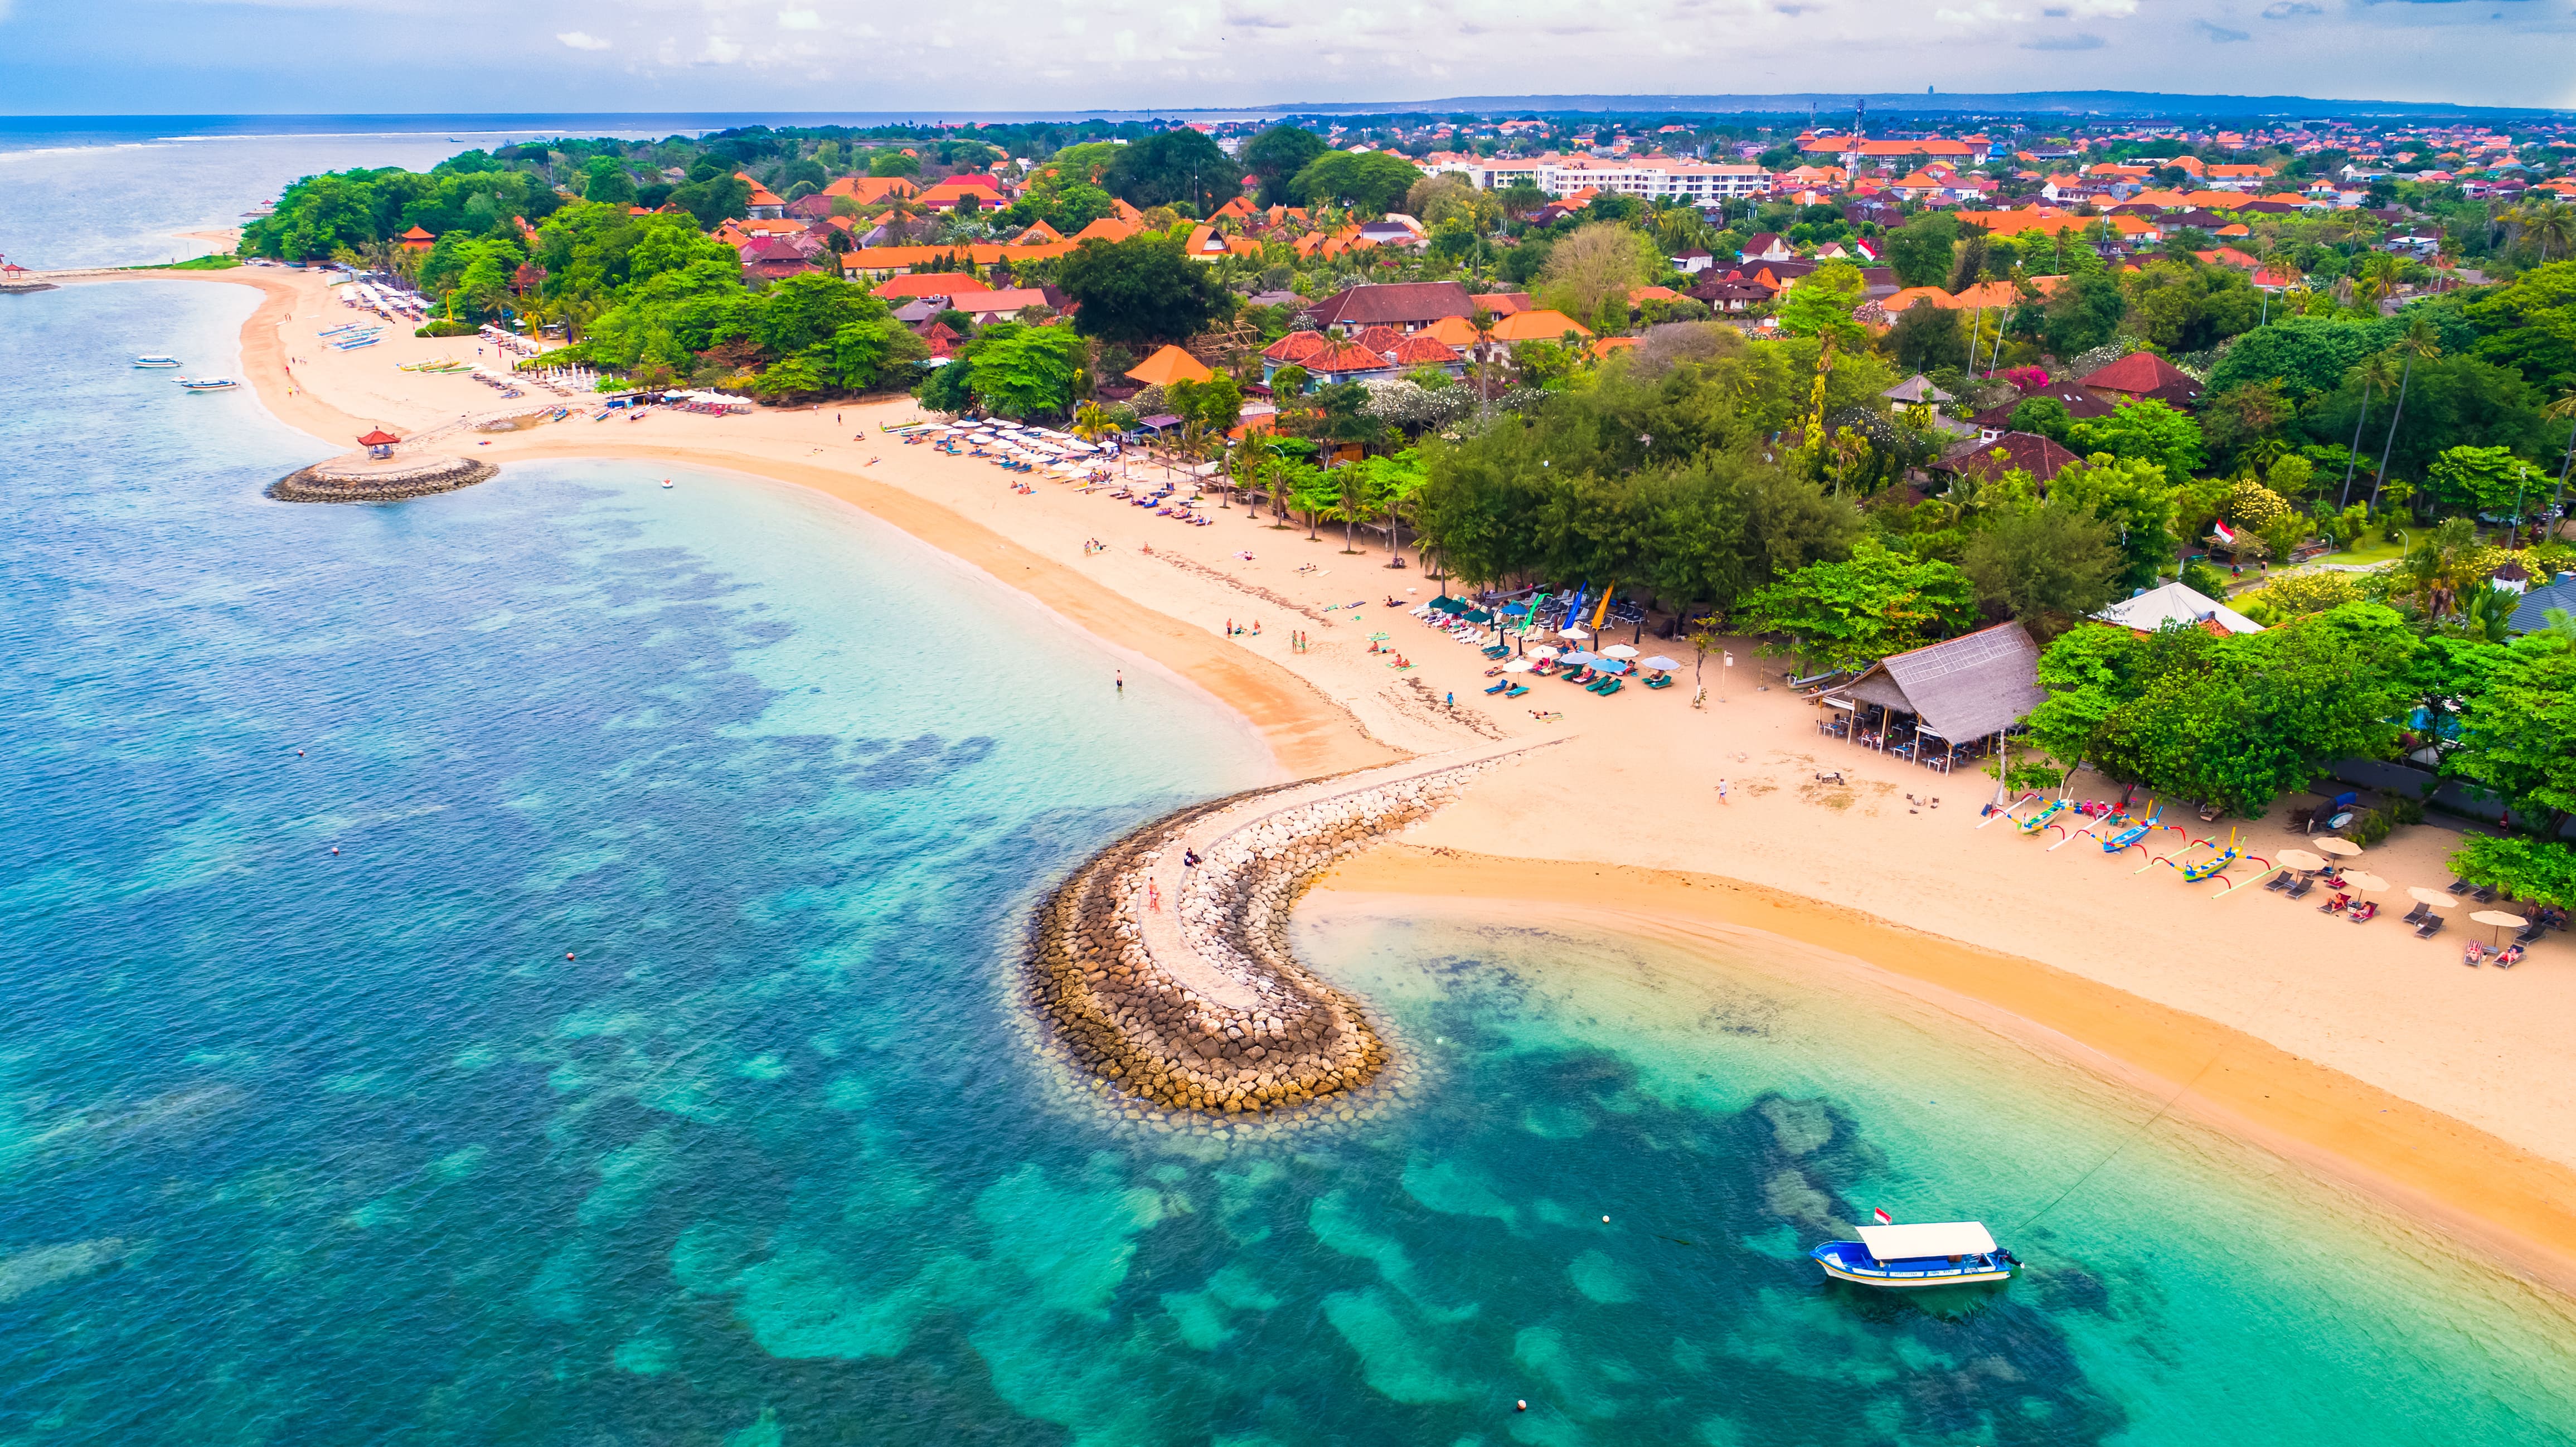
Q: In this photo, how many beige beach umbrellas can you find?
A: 5